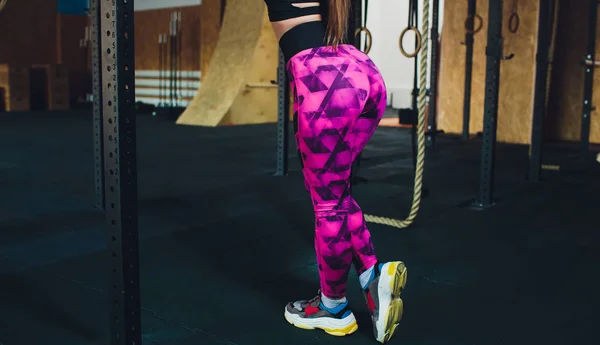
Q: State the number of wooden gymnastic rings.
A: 4